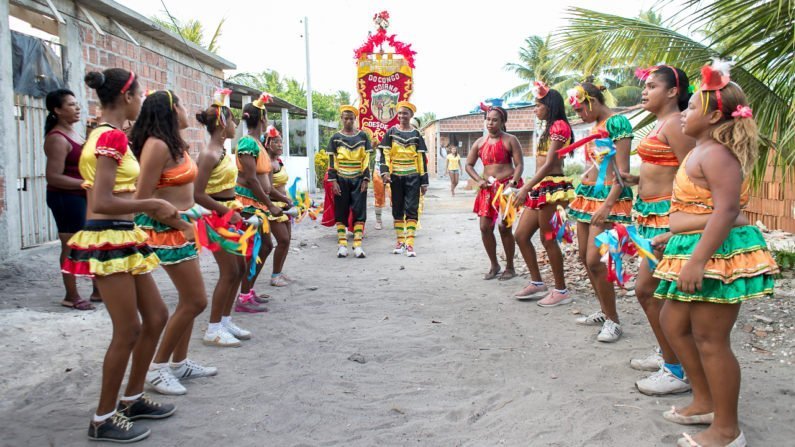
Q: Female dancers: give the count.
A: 10